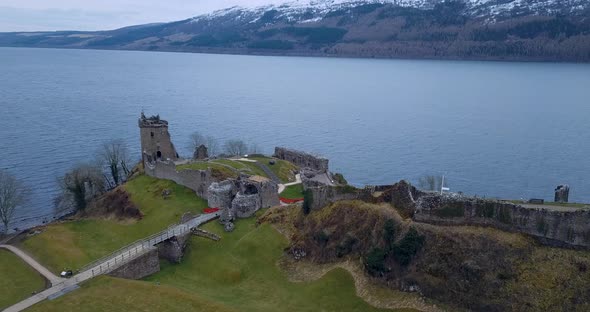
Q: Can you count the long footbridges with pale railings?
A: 1